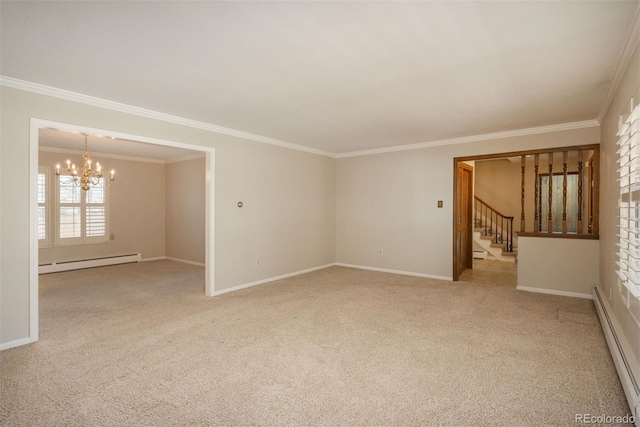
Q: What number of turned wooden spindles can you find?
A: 5